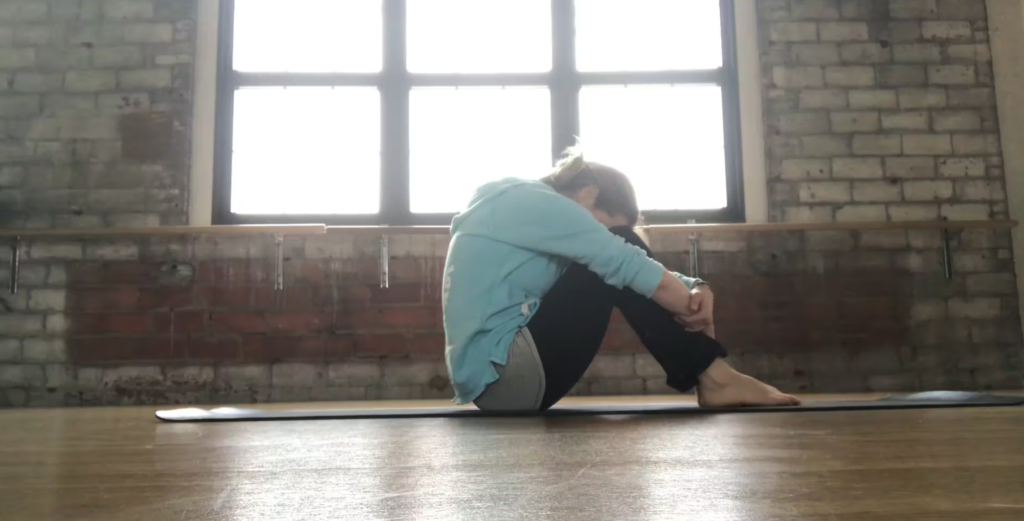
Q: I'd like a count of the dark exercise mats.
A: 1